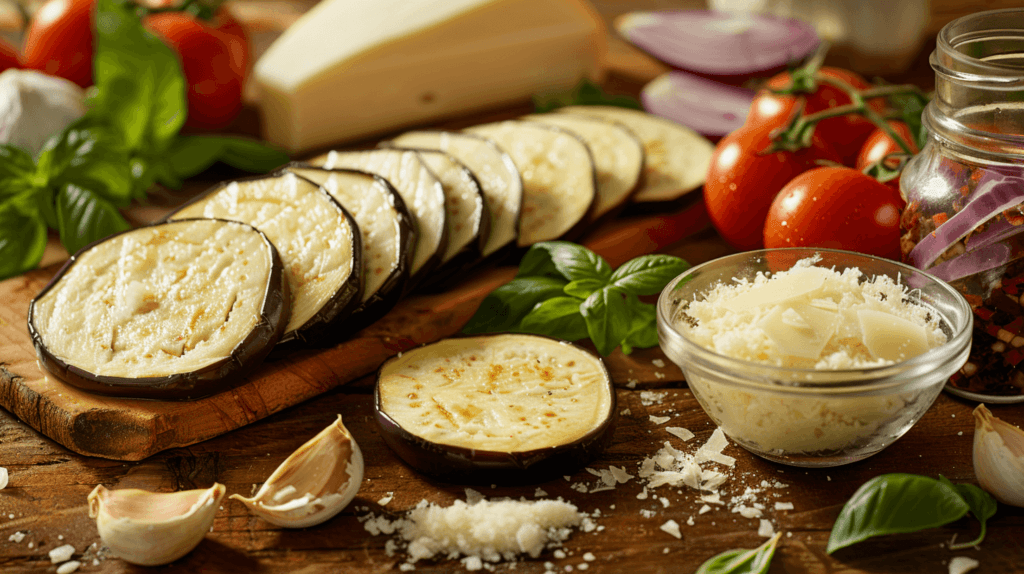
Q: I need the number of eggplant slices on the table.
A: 10